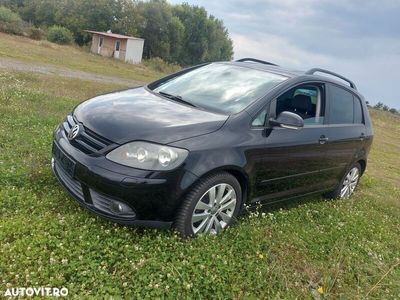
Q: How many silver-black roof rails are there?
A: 2